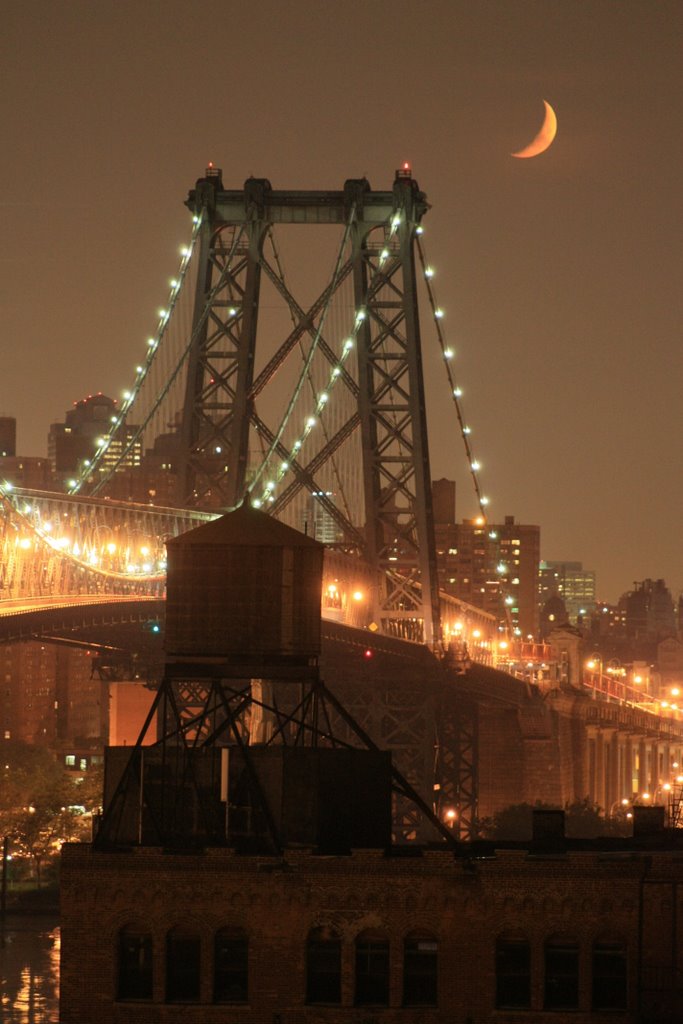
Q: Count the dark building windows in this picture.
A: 9